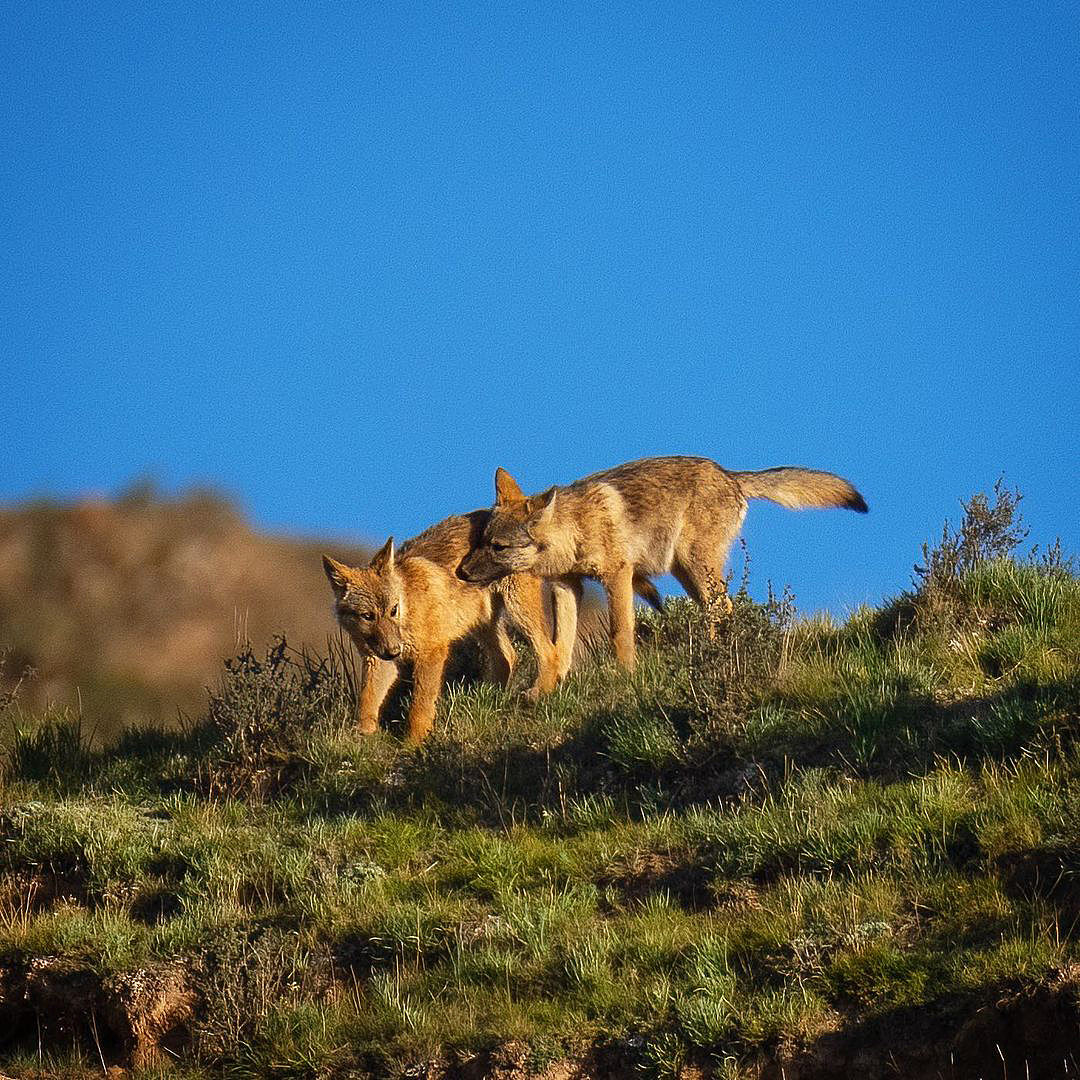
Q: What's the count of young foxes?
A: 2